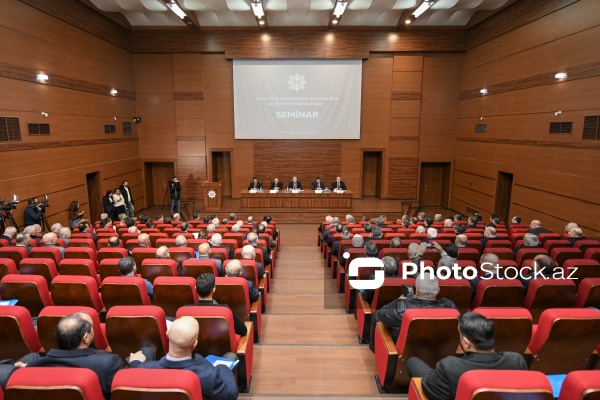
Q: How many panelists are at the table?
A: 5